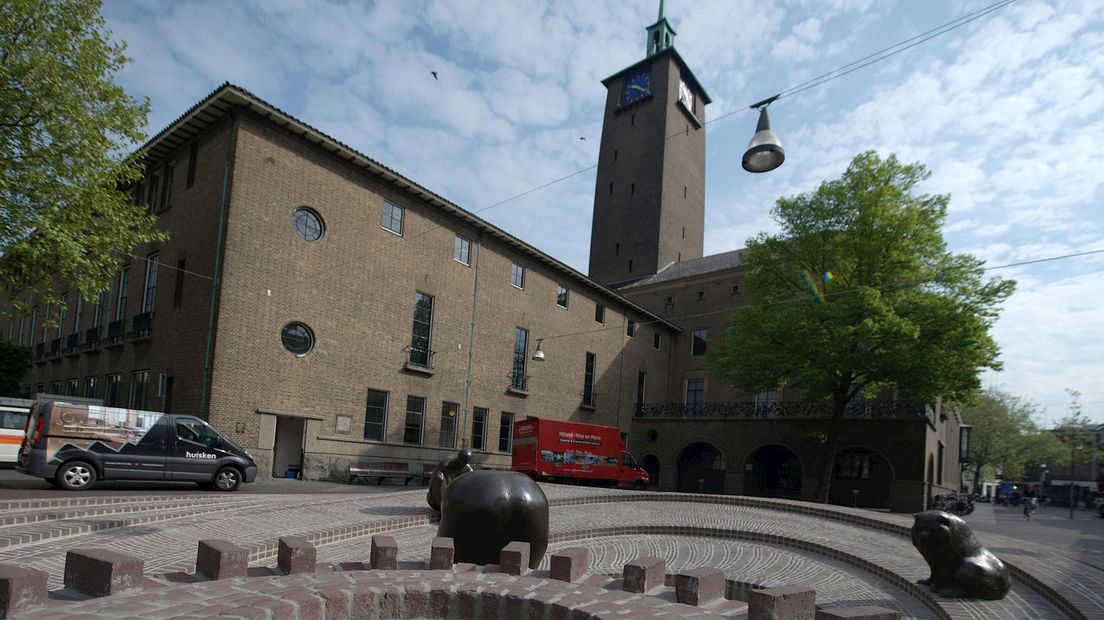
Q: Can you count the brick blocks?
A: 12